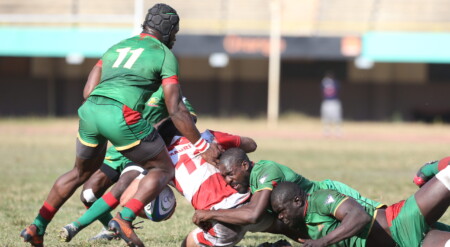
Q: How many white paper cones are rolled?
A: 0